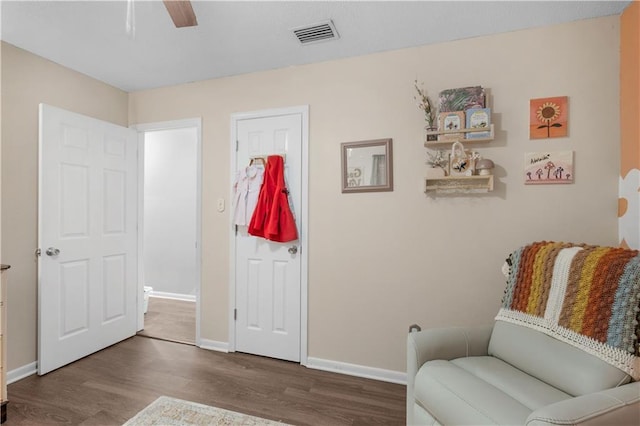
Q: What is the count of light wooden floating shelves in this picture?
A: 2